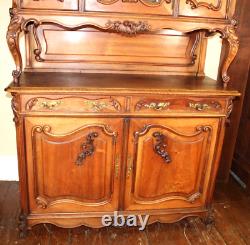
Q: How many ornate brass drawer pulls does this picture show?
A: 4